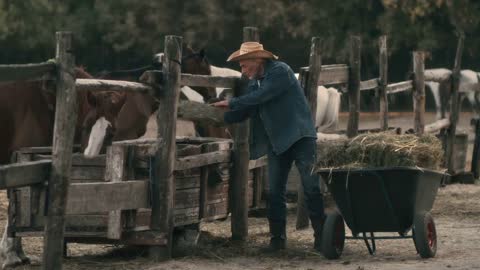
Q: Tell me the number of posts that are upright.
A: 8